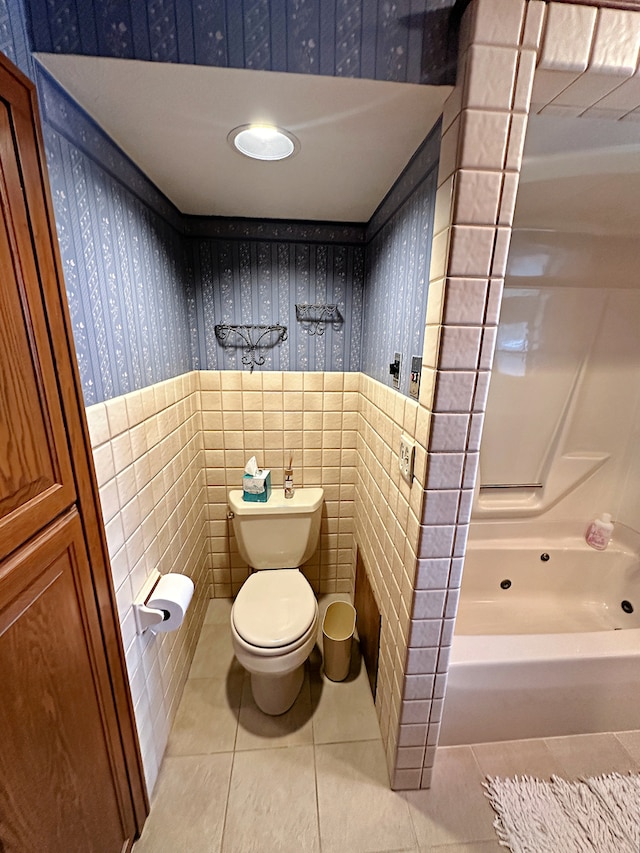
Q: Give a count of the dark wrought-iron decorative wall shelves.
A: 2